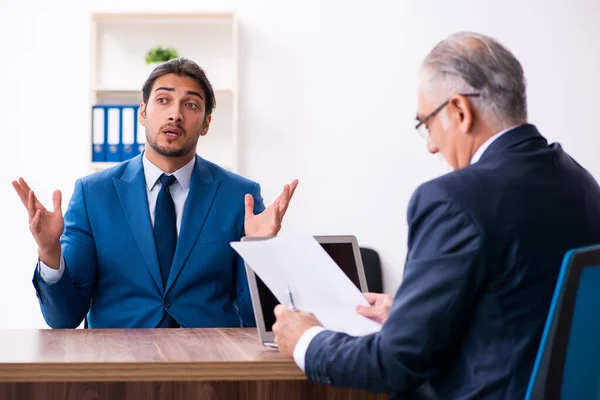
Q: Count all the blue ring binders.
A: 4